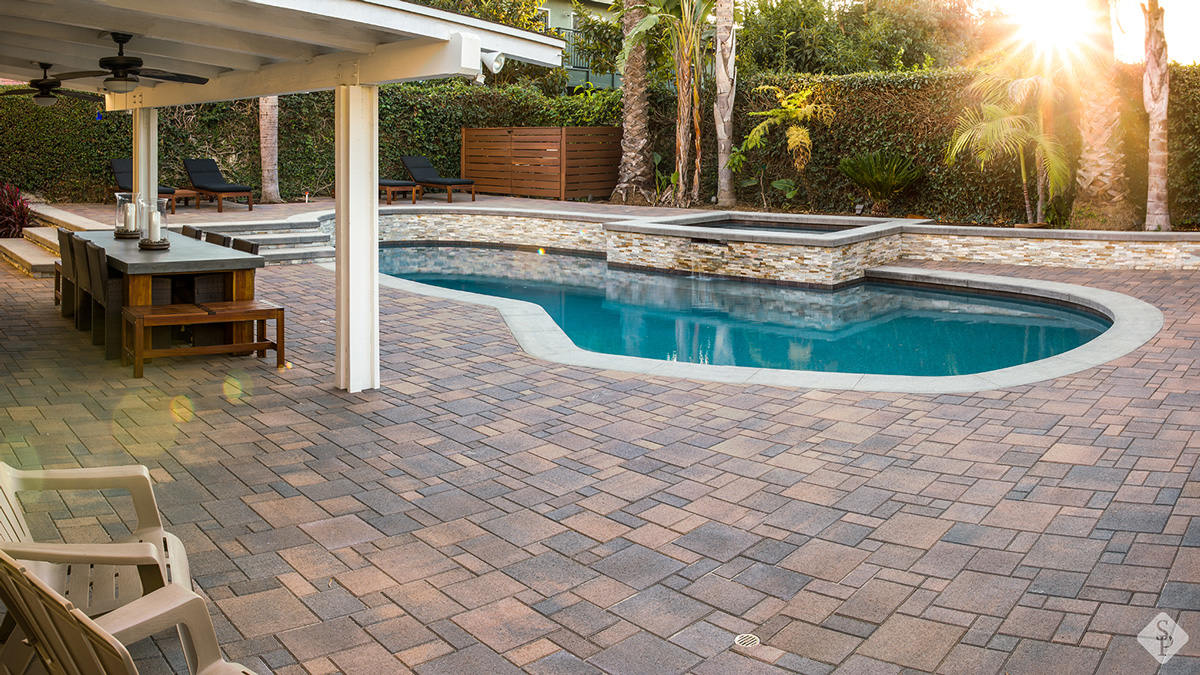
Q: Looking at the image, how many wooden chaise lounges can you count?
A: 4